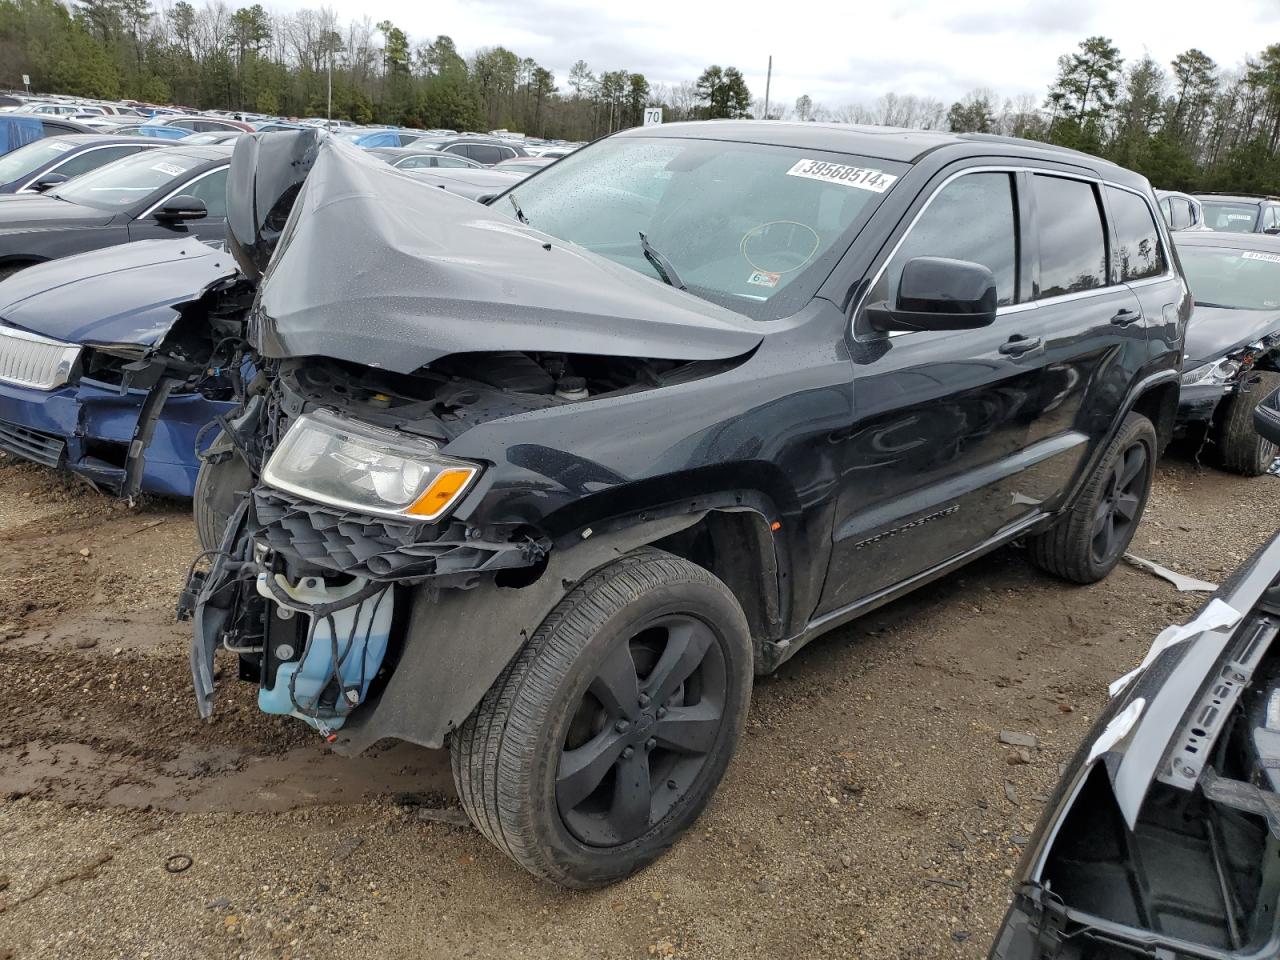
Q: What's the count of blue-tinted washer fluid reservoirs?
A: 1